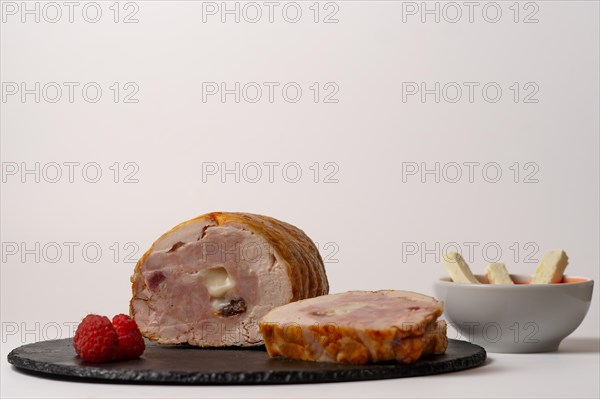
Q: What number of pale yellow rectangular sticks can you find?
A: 3